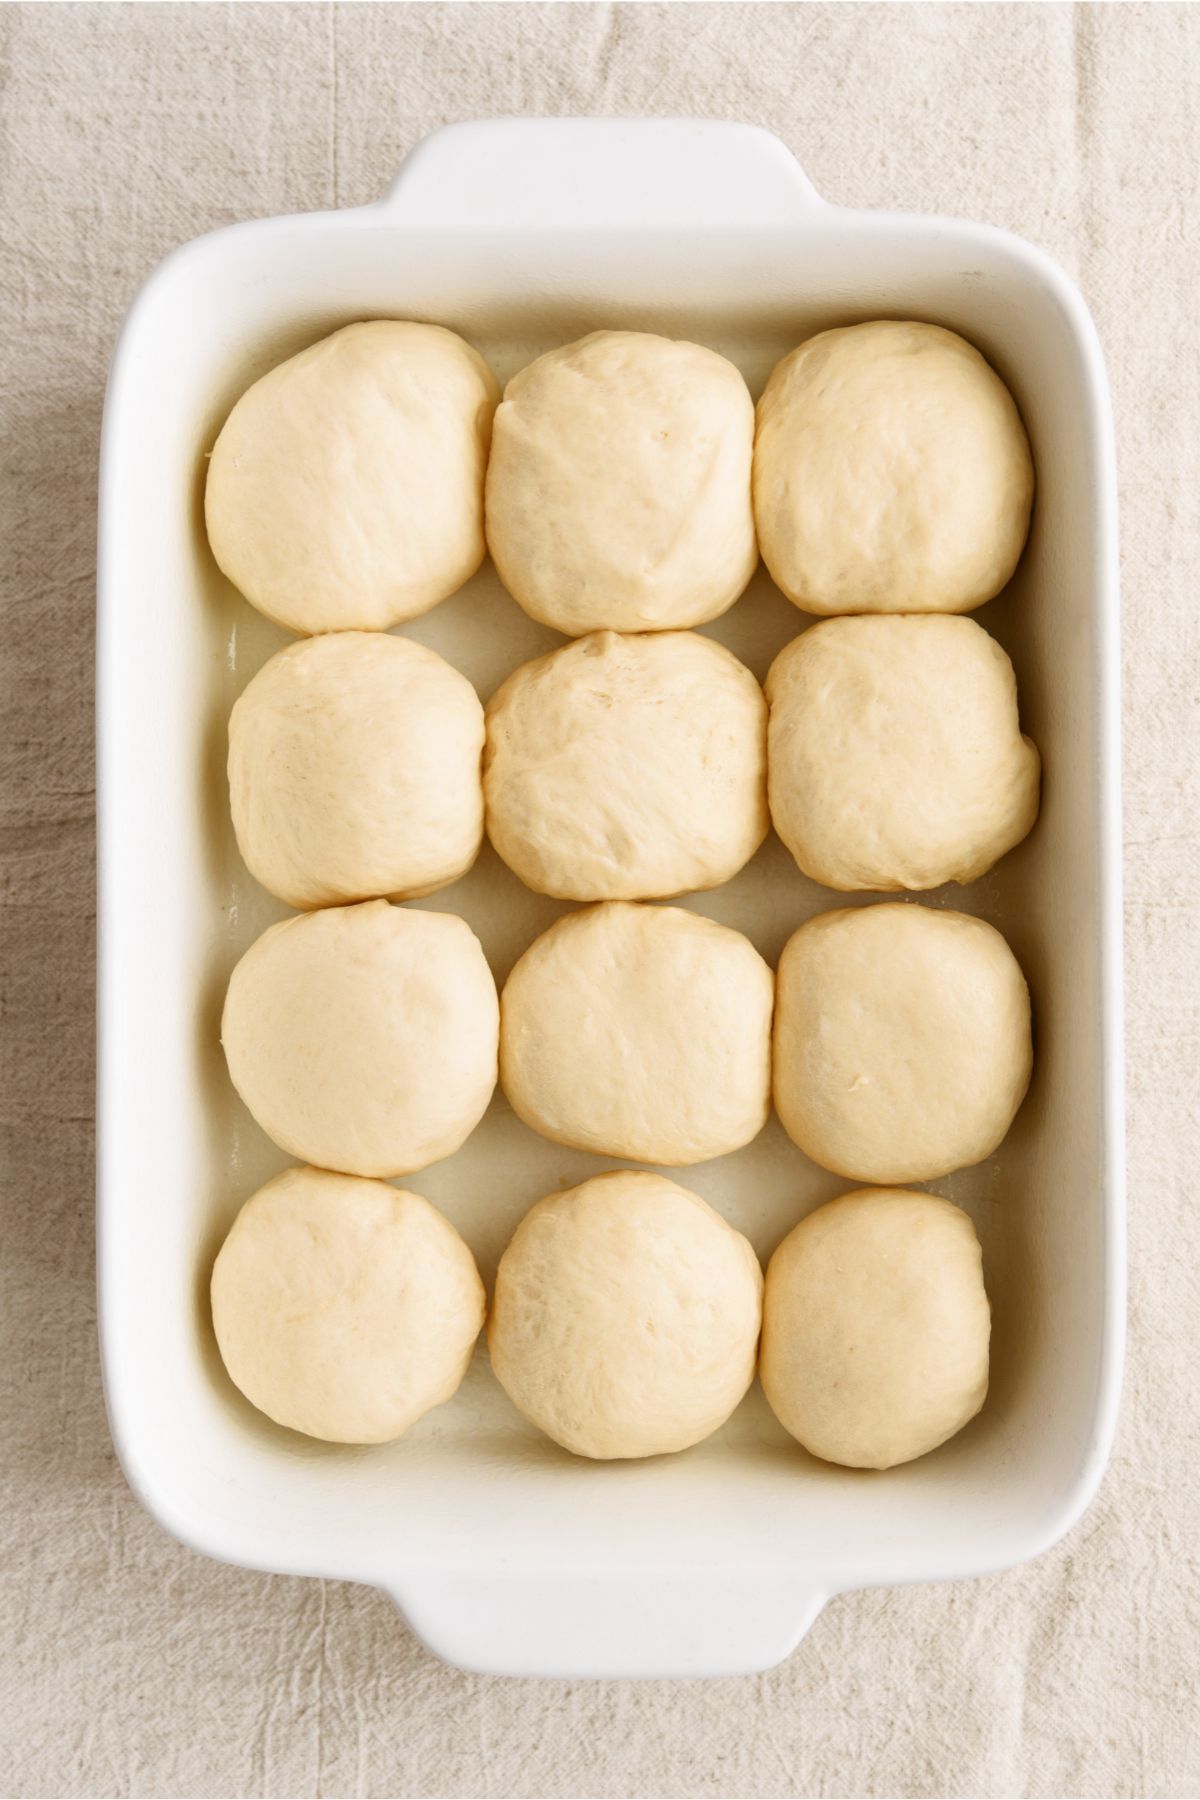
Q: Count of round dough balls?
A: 12